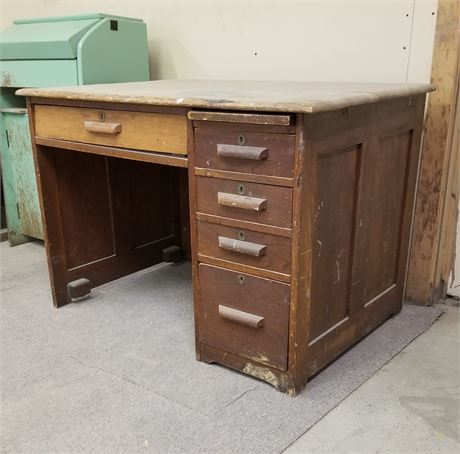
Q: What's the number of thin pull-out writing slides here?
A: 1